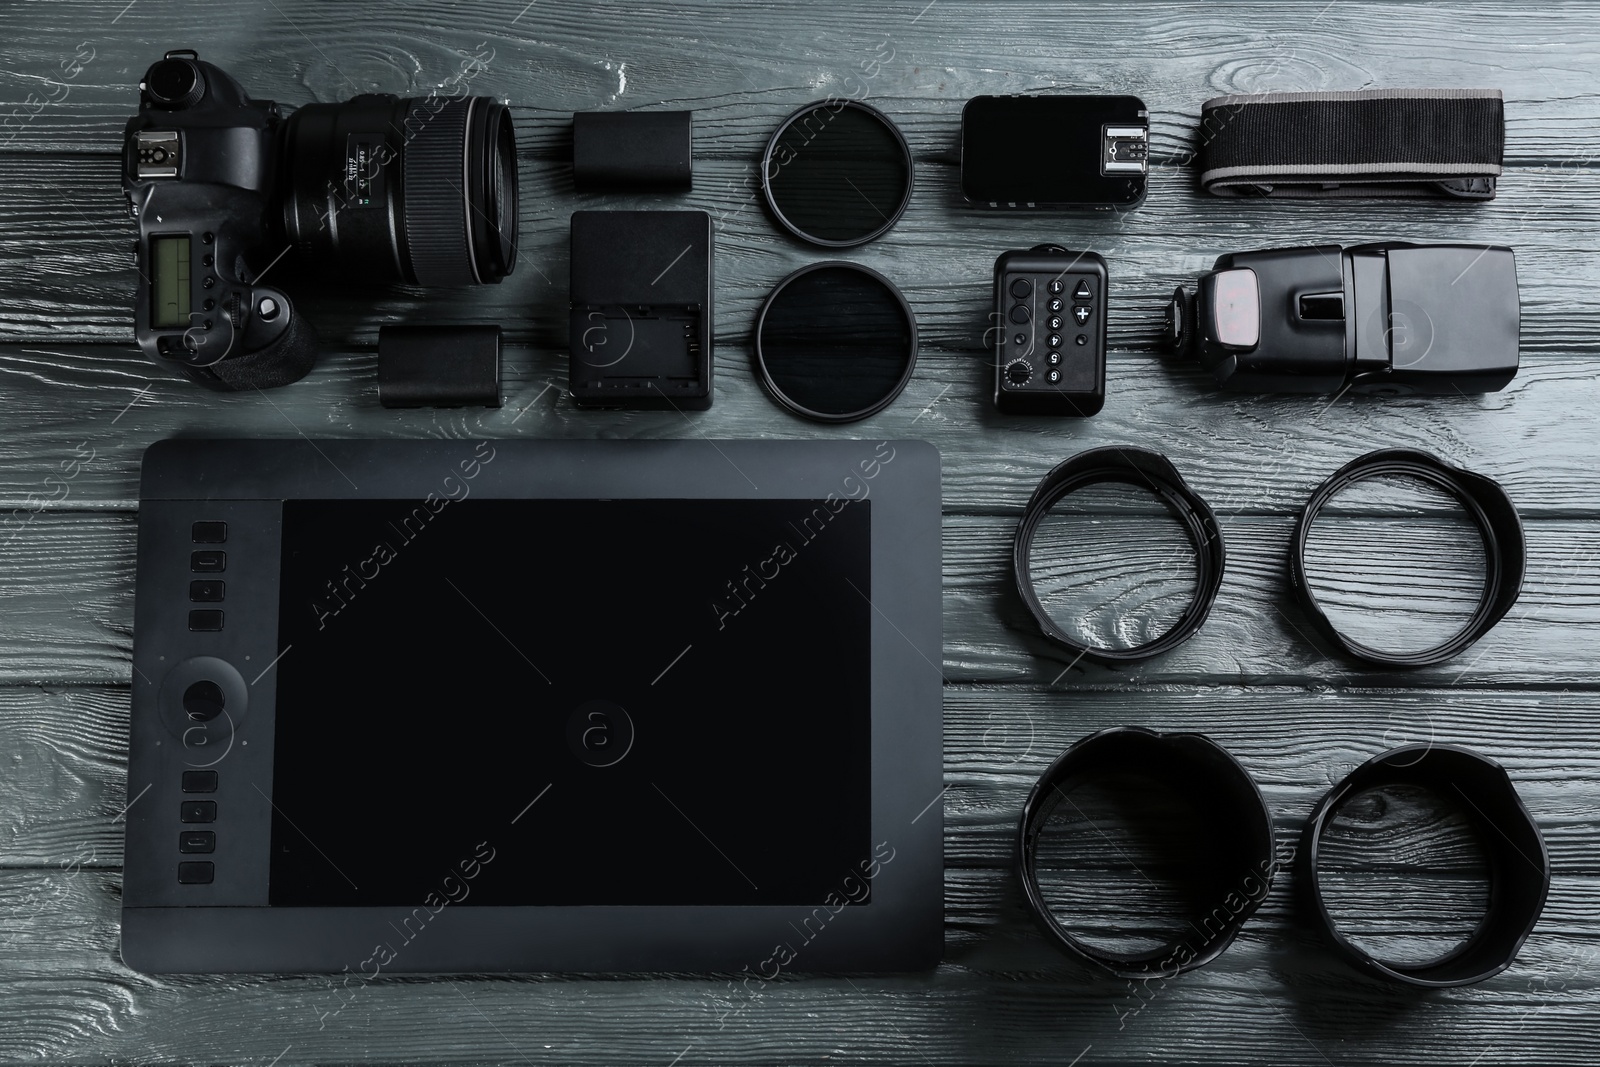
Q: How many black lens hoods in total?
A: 4